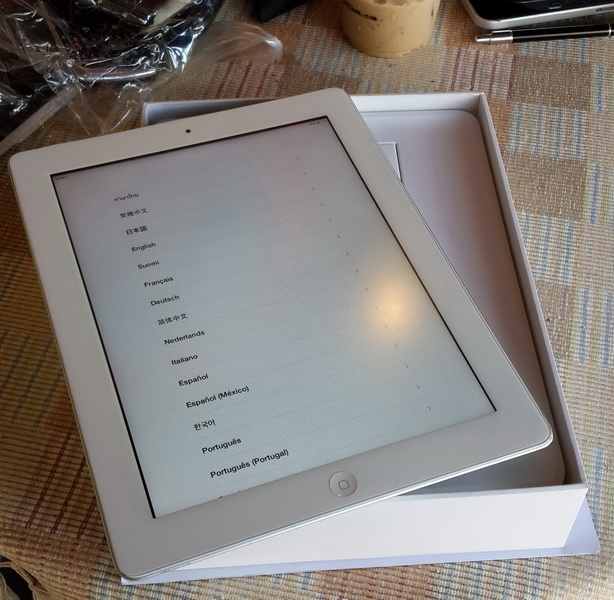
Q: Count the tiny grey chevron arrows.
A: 15